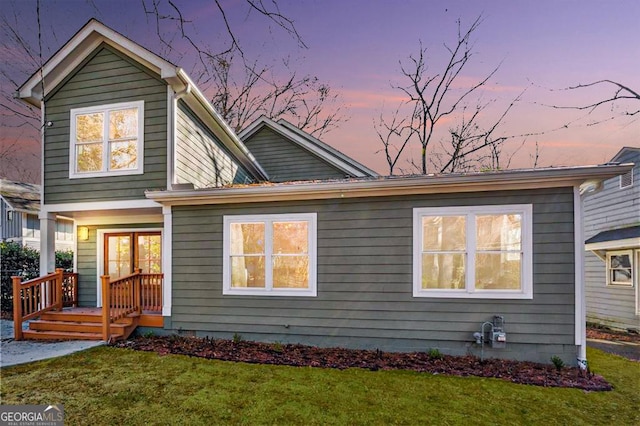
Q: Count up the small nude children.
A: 0